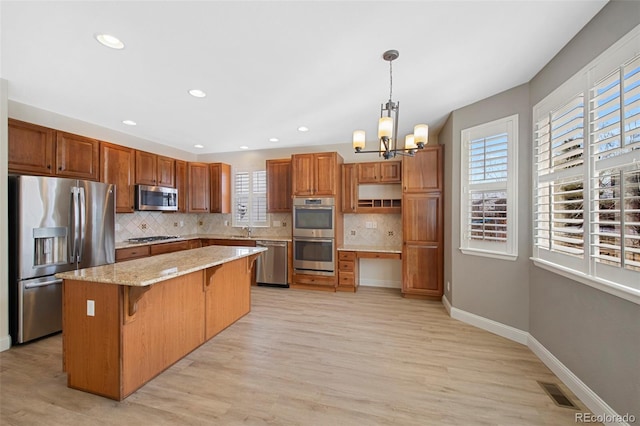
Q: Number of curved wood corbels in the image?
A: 3